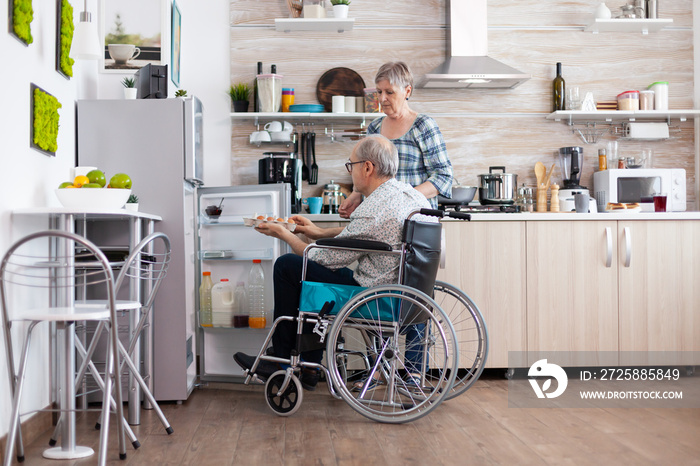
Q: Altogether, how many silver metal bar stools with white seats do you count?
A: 2